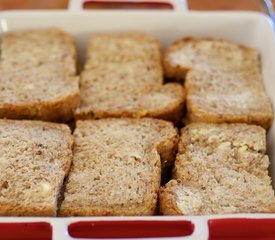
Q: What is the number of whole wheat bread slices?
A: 6